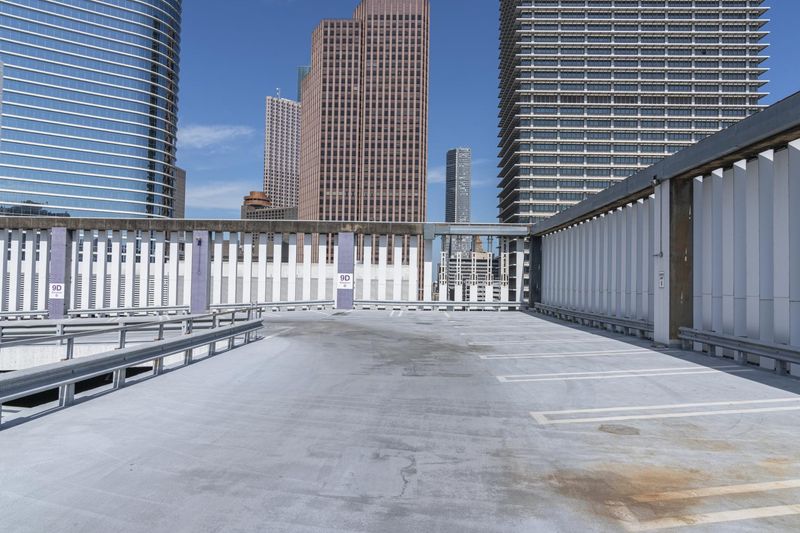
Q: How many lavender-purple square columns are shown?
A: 3